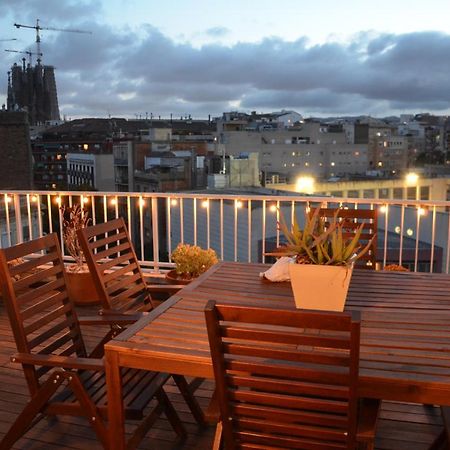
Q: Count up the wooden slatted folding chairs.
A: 4